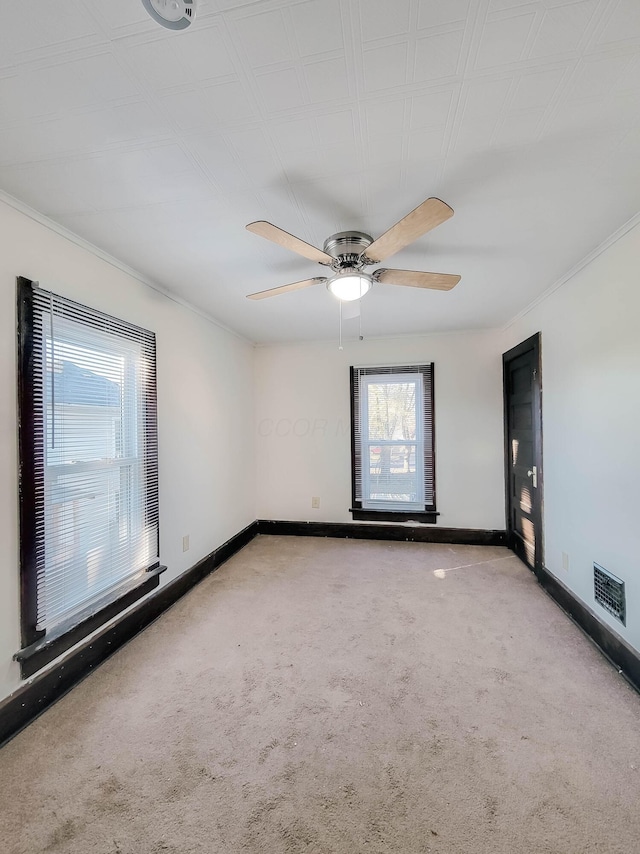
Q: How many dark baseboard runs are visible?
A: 3